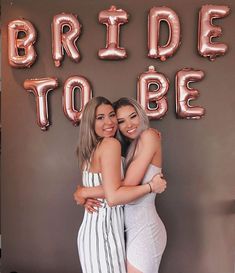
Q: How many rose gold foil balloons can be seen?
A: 9